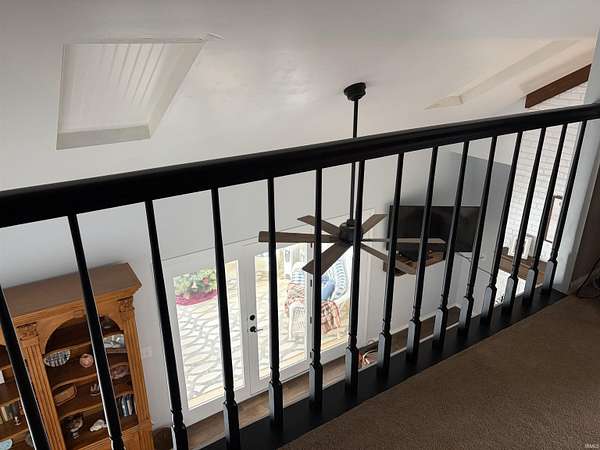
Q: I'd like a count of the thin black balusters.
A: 15